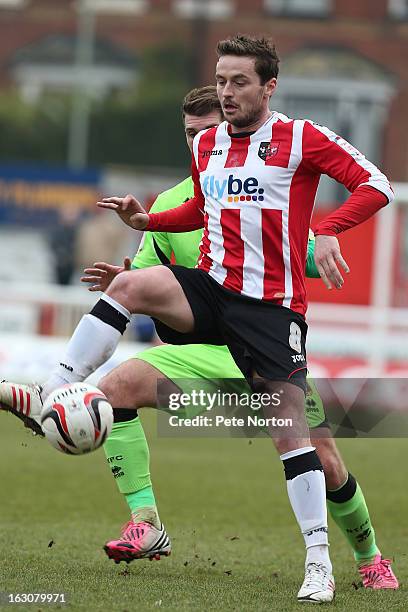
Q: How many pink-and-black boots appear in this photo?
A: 2